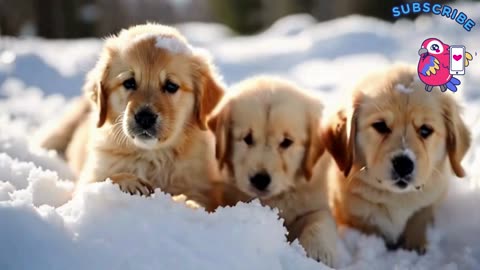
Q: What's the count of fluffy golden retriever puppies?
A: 3